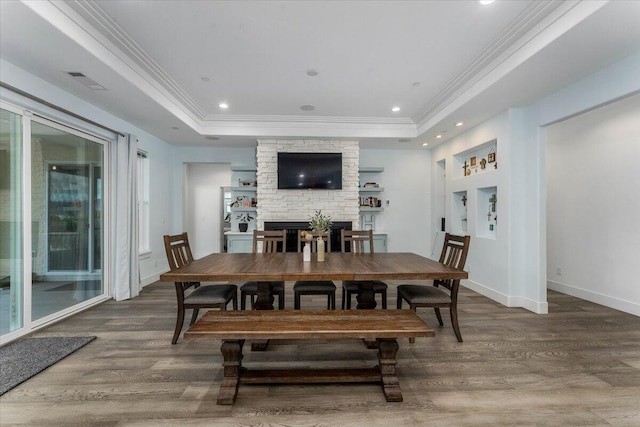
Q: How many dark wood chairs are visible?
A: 5